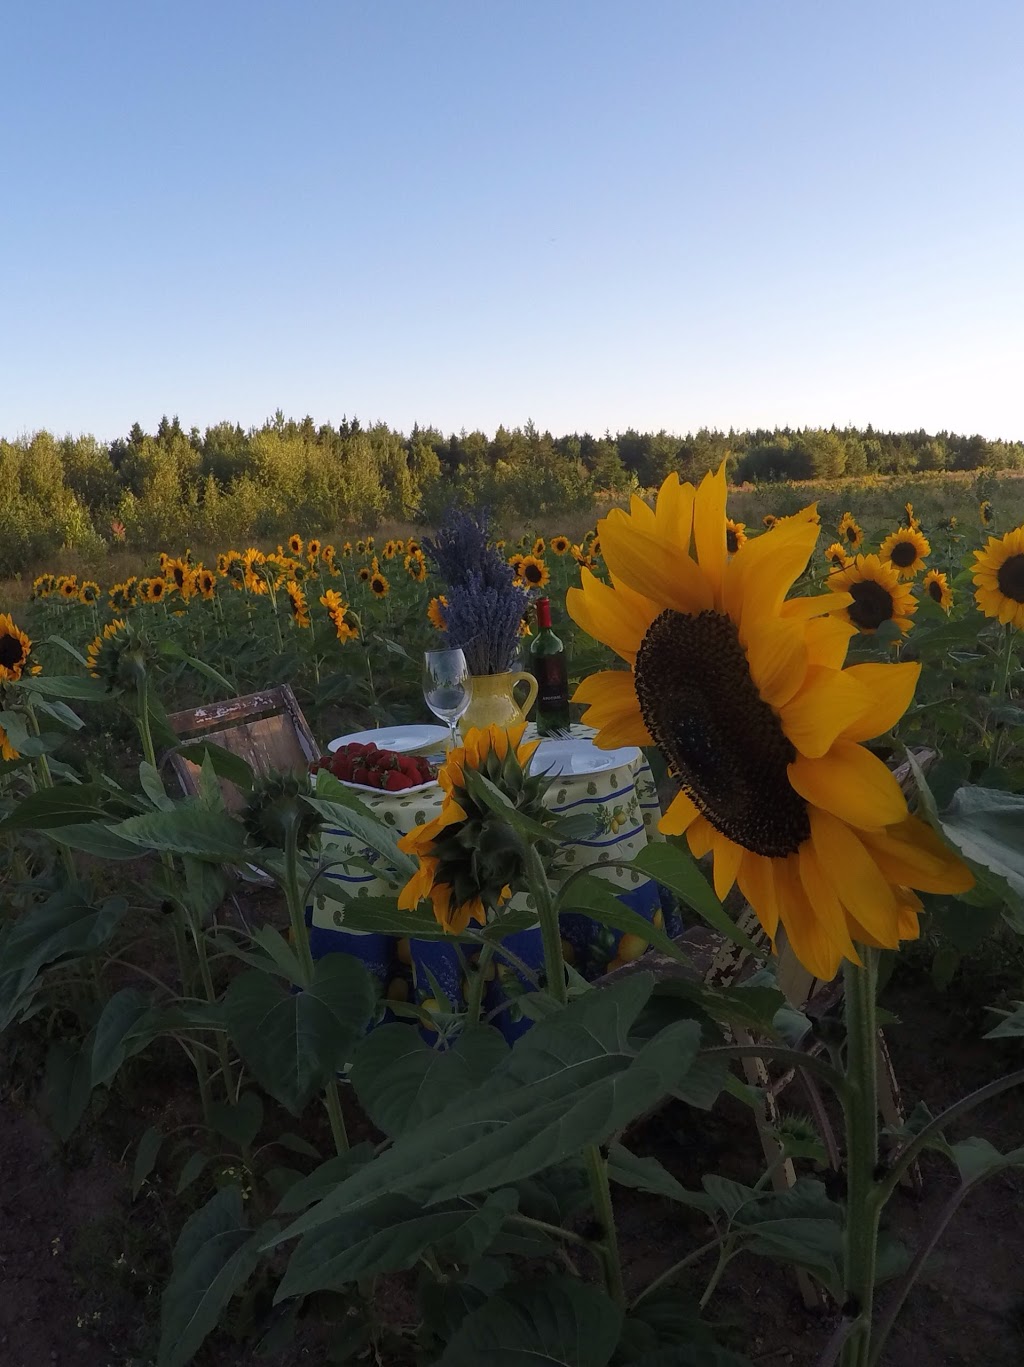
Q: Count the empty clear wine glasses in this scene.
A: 1